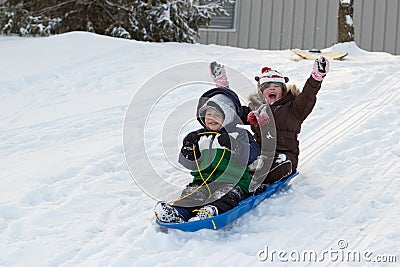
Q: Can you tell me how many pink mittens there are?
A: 2